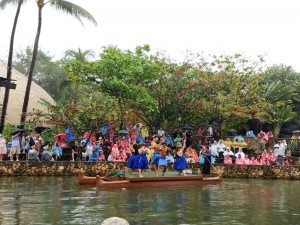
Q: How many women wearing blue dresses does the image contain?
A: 3